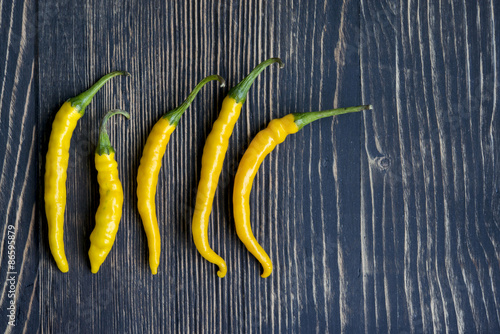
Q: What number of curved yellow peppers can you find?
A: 5